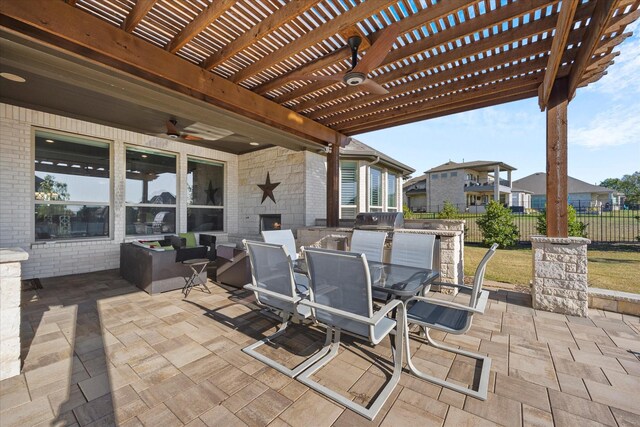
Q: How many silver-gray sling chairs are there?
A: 6